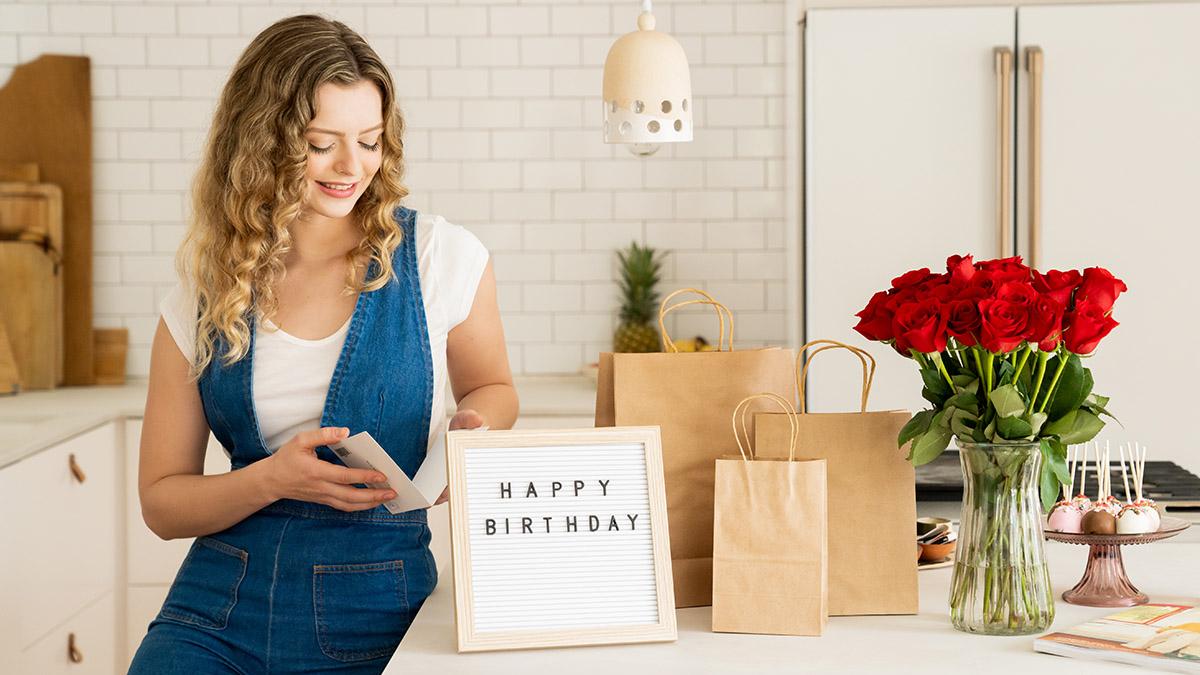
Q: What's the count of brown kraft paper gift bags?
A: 3